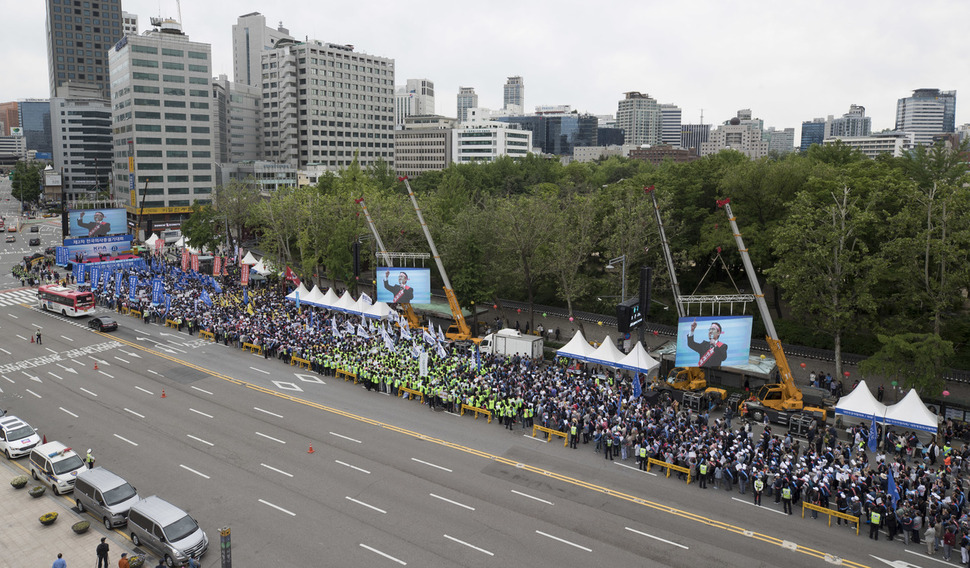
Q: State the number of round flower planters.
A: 5